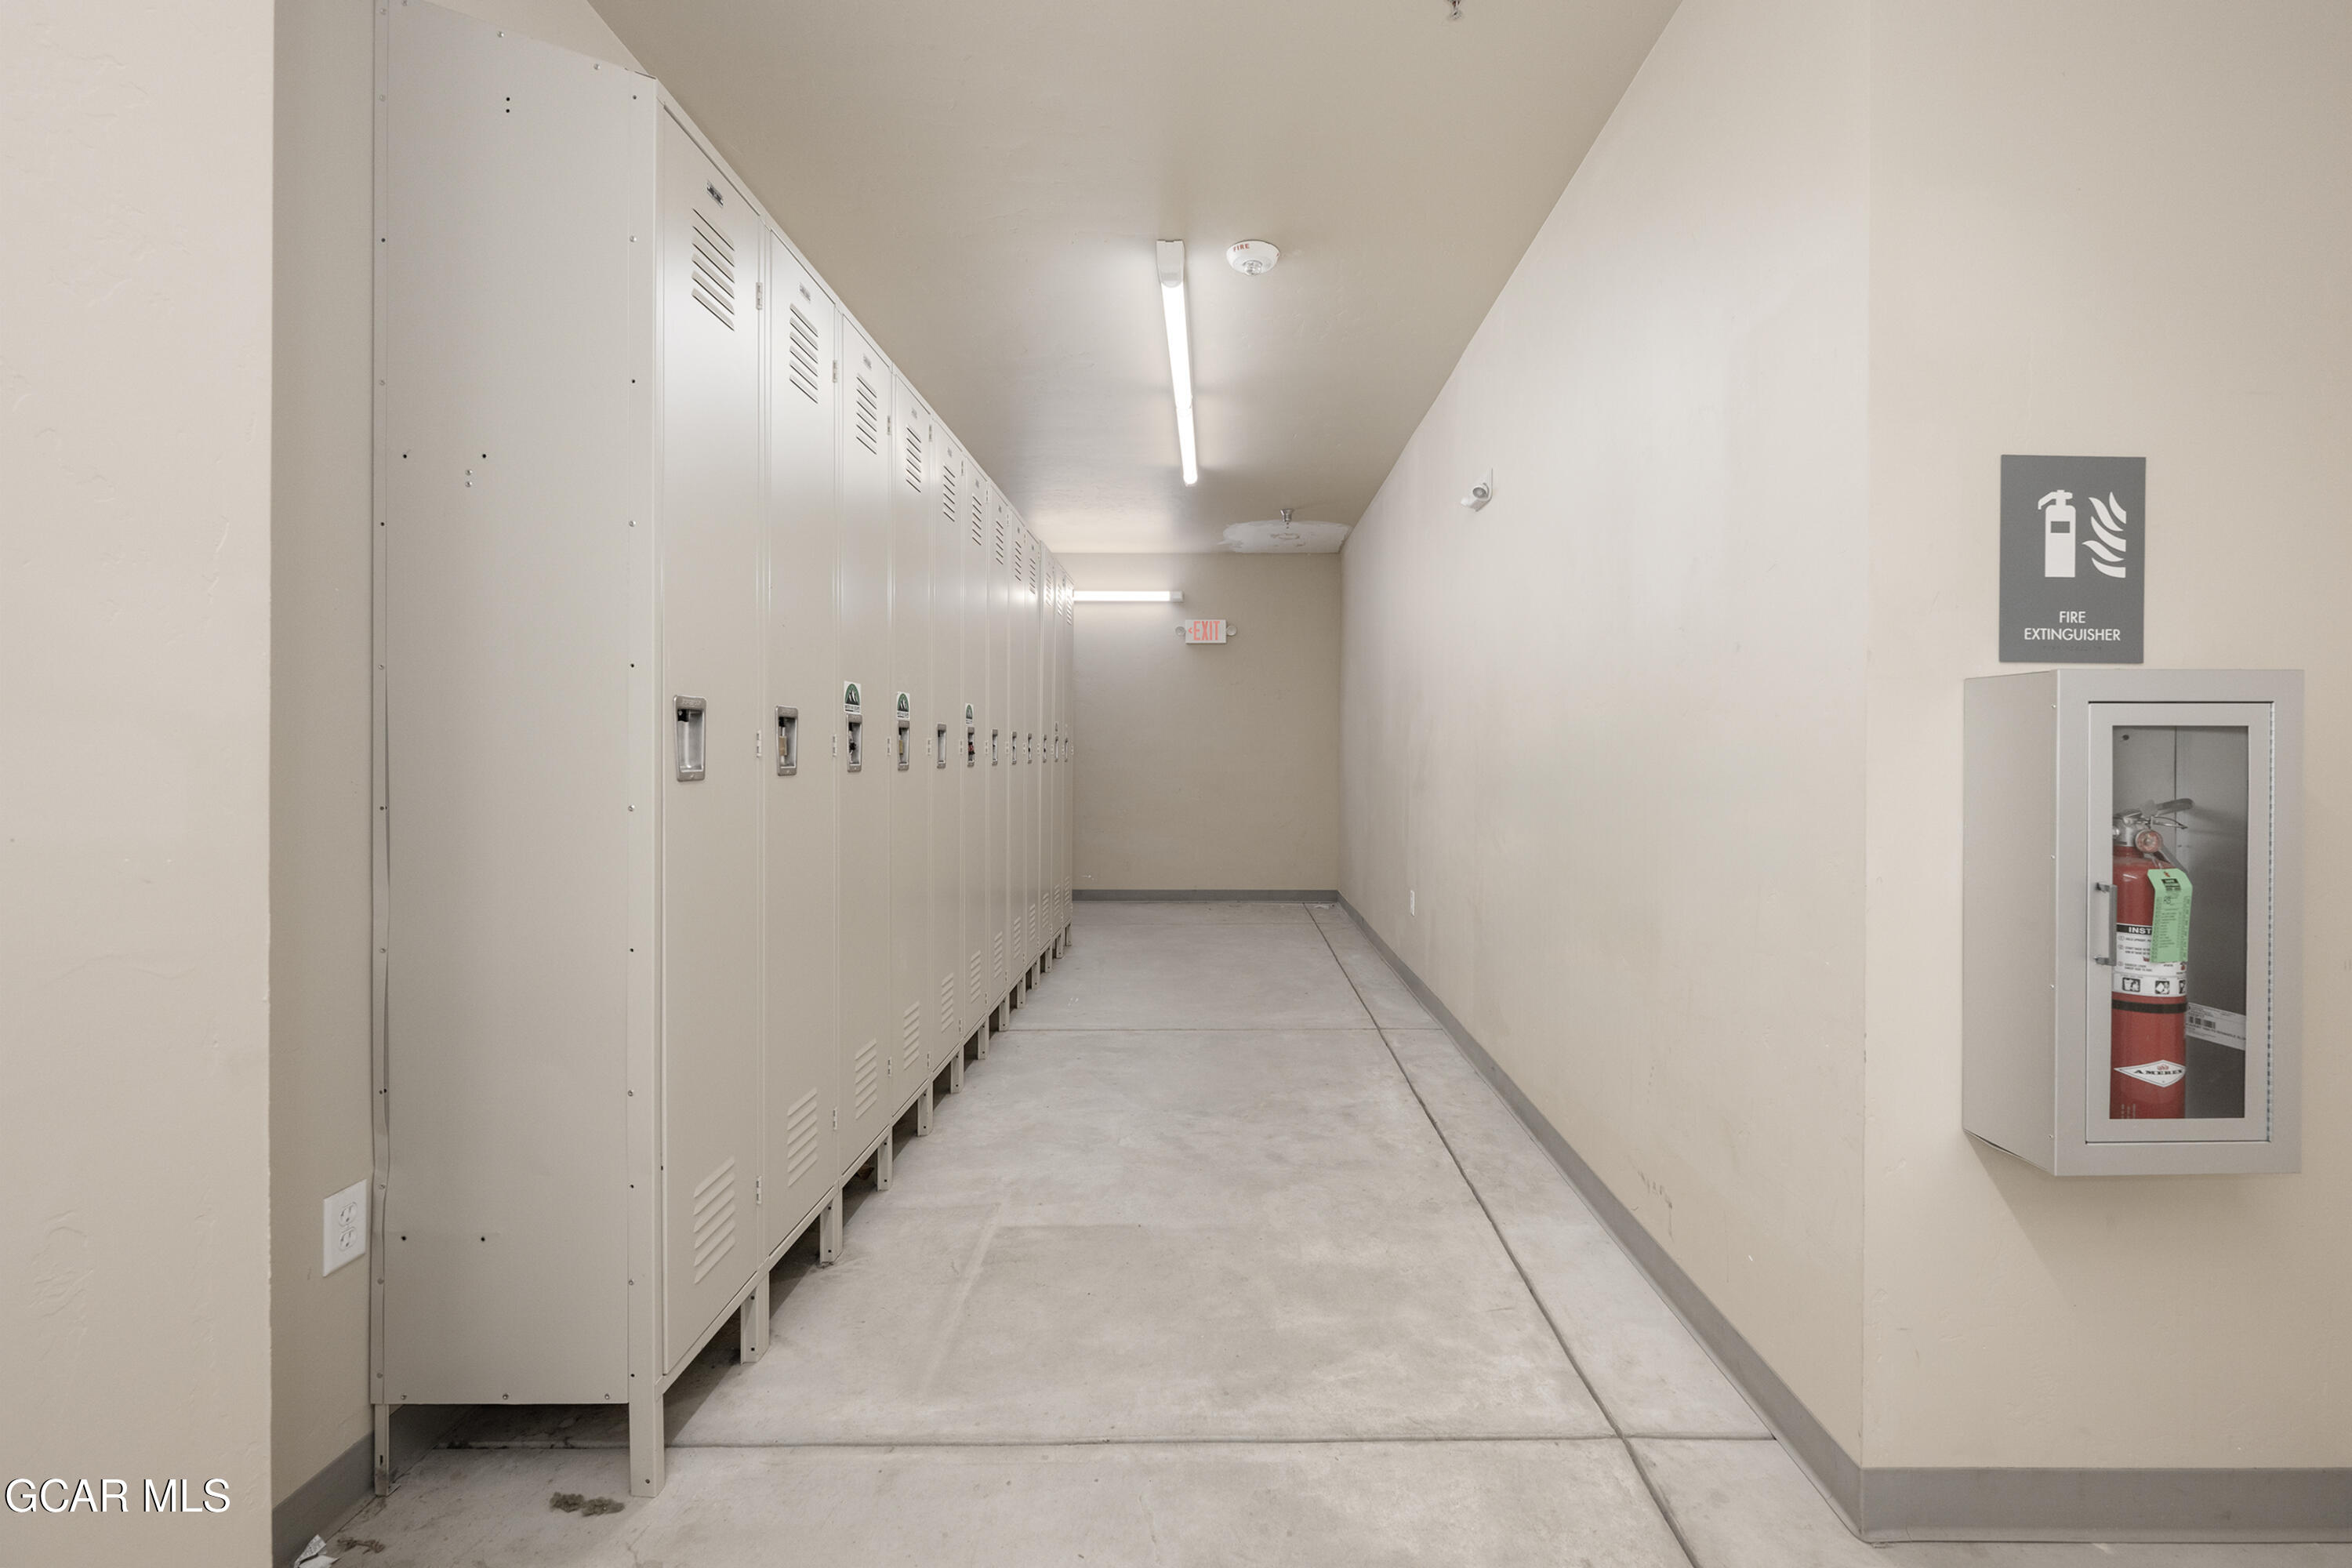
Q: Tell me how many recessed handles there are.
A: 12